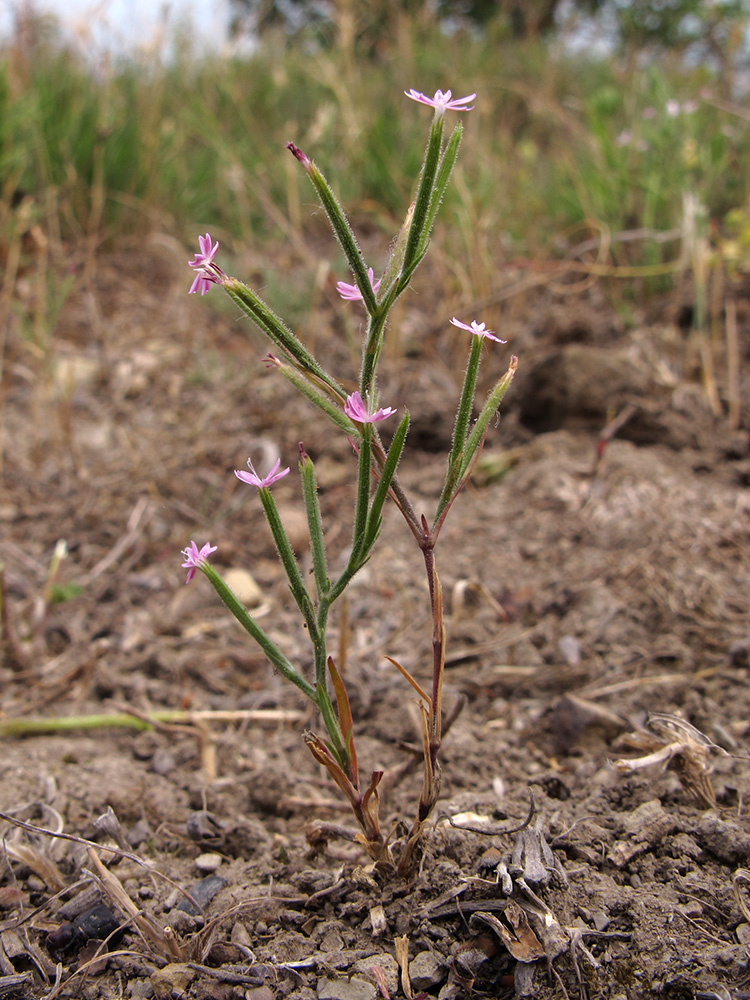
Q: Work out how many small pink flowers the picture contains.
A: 7